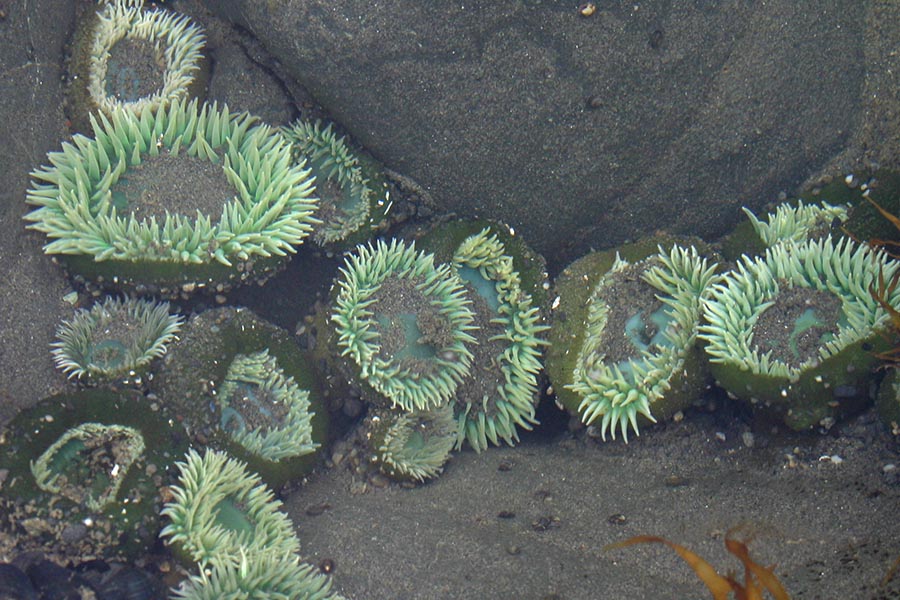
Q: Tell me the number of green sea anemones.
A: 14